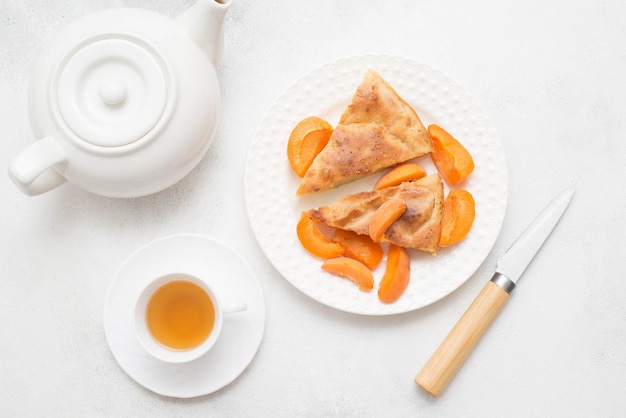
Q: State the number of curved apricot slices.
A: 9